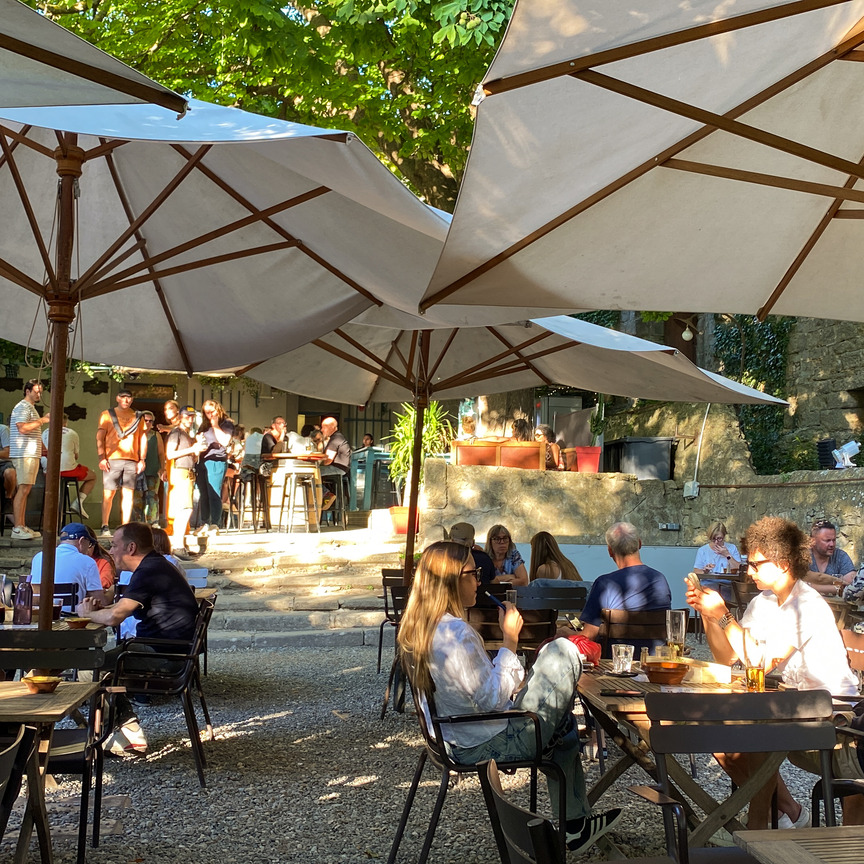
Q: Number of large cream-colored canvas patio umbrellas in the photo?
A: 4